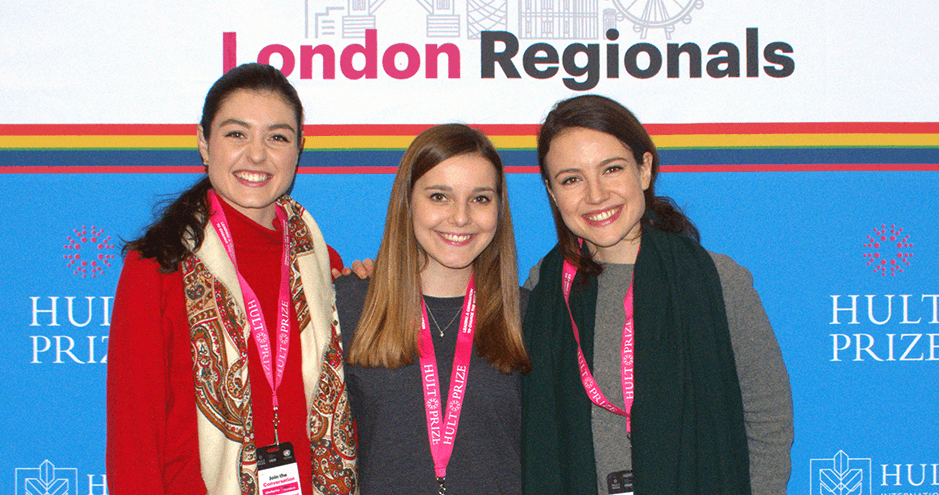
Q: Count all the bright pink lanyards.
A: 3